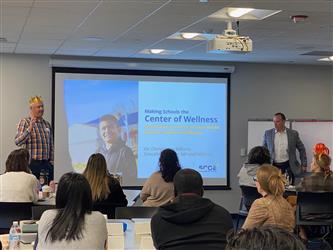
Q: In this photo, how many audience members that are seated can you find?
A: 9